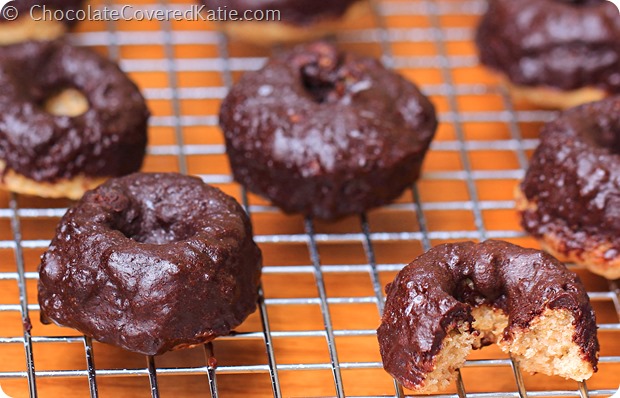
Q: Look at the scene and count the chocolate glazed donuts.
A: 8